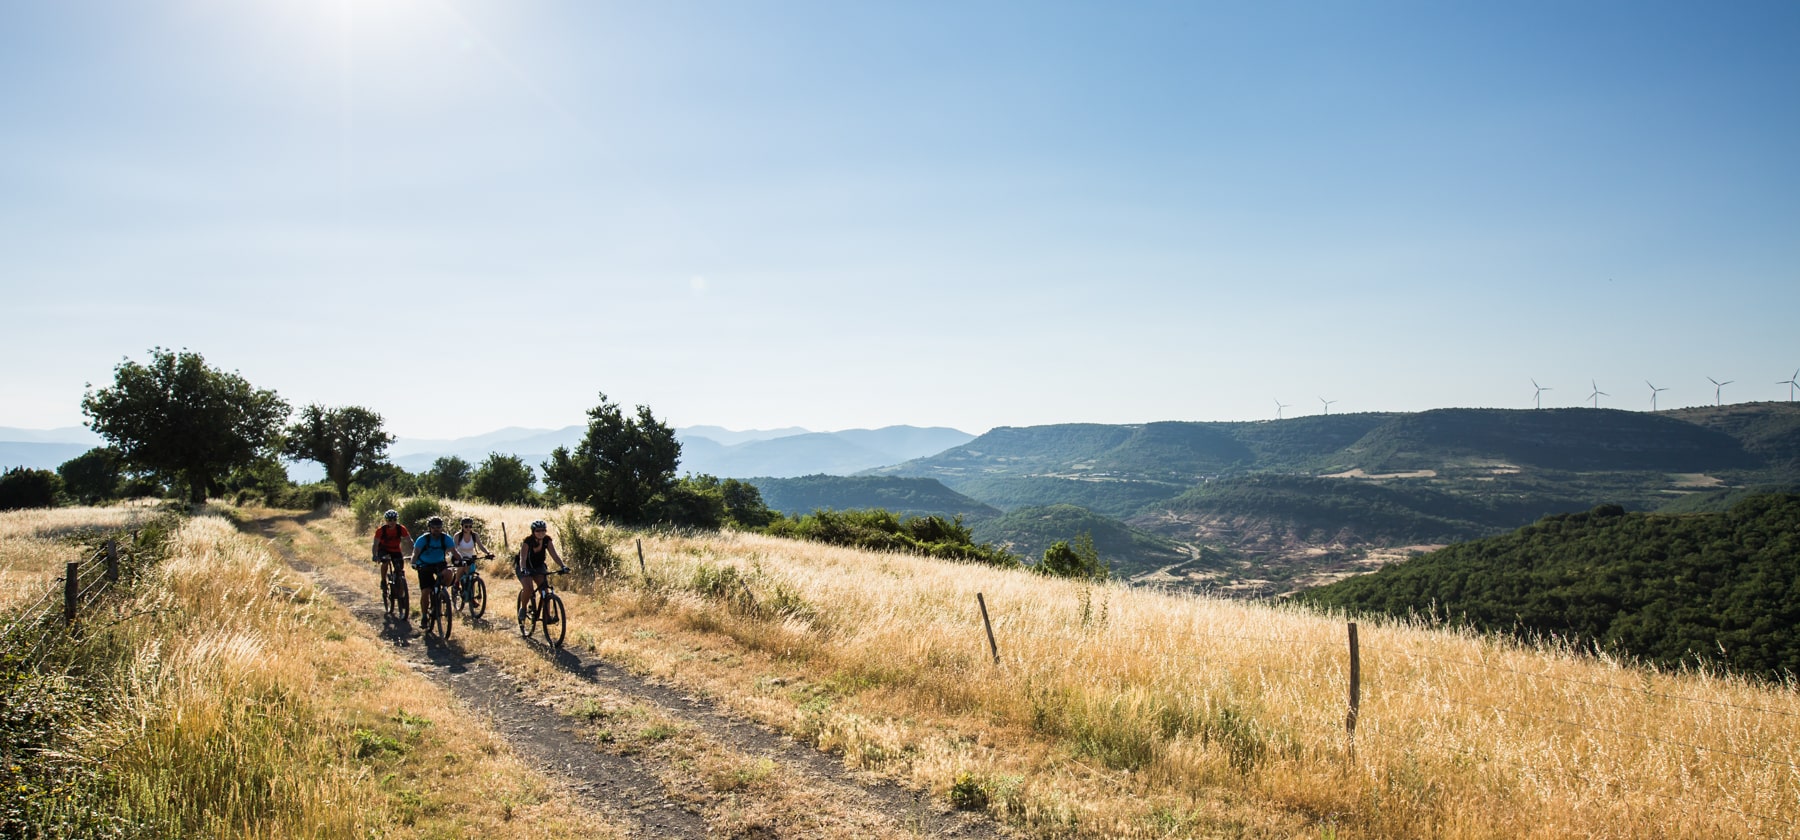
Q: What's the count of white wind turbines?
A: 7